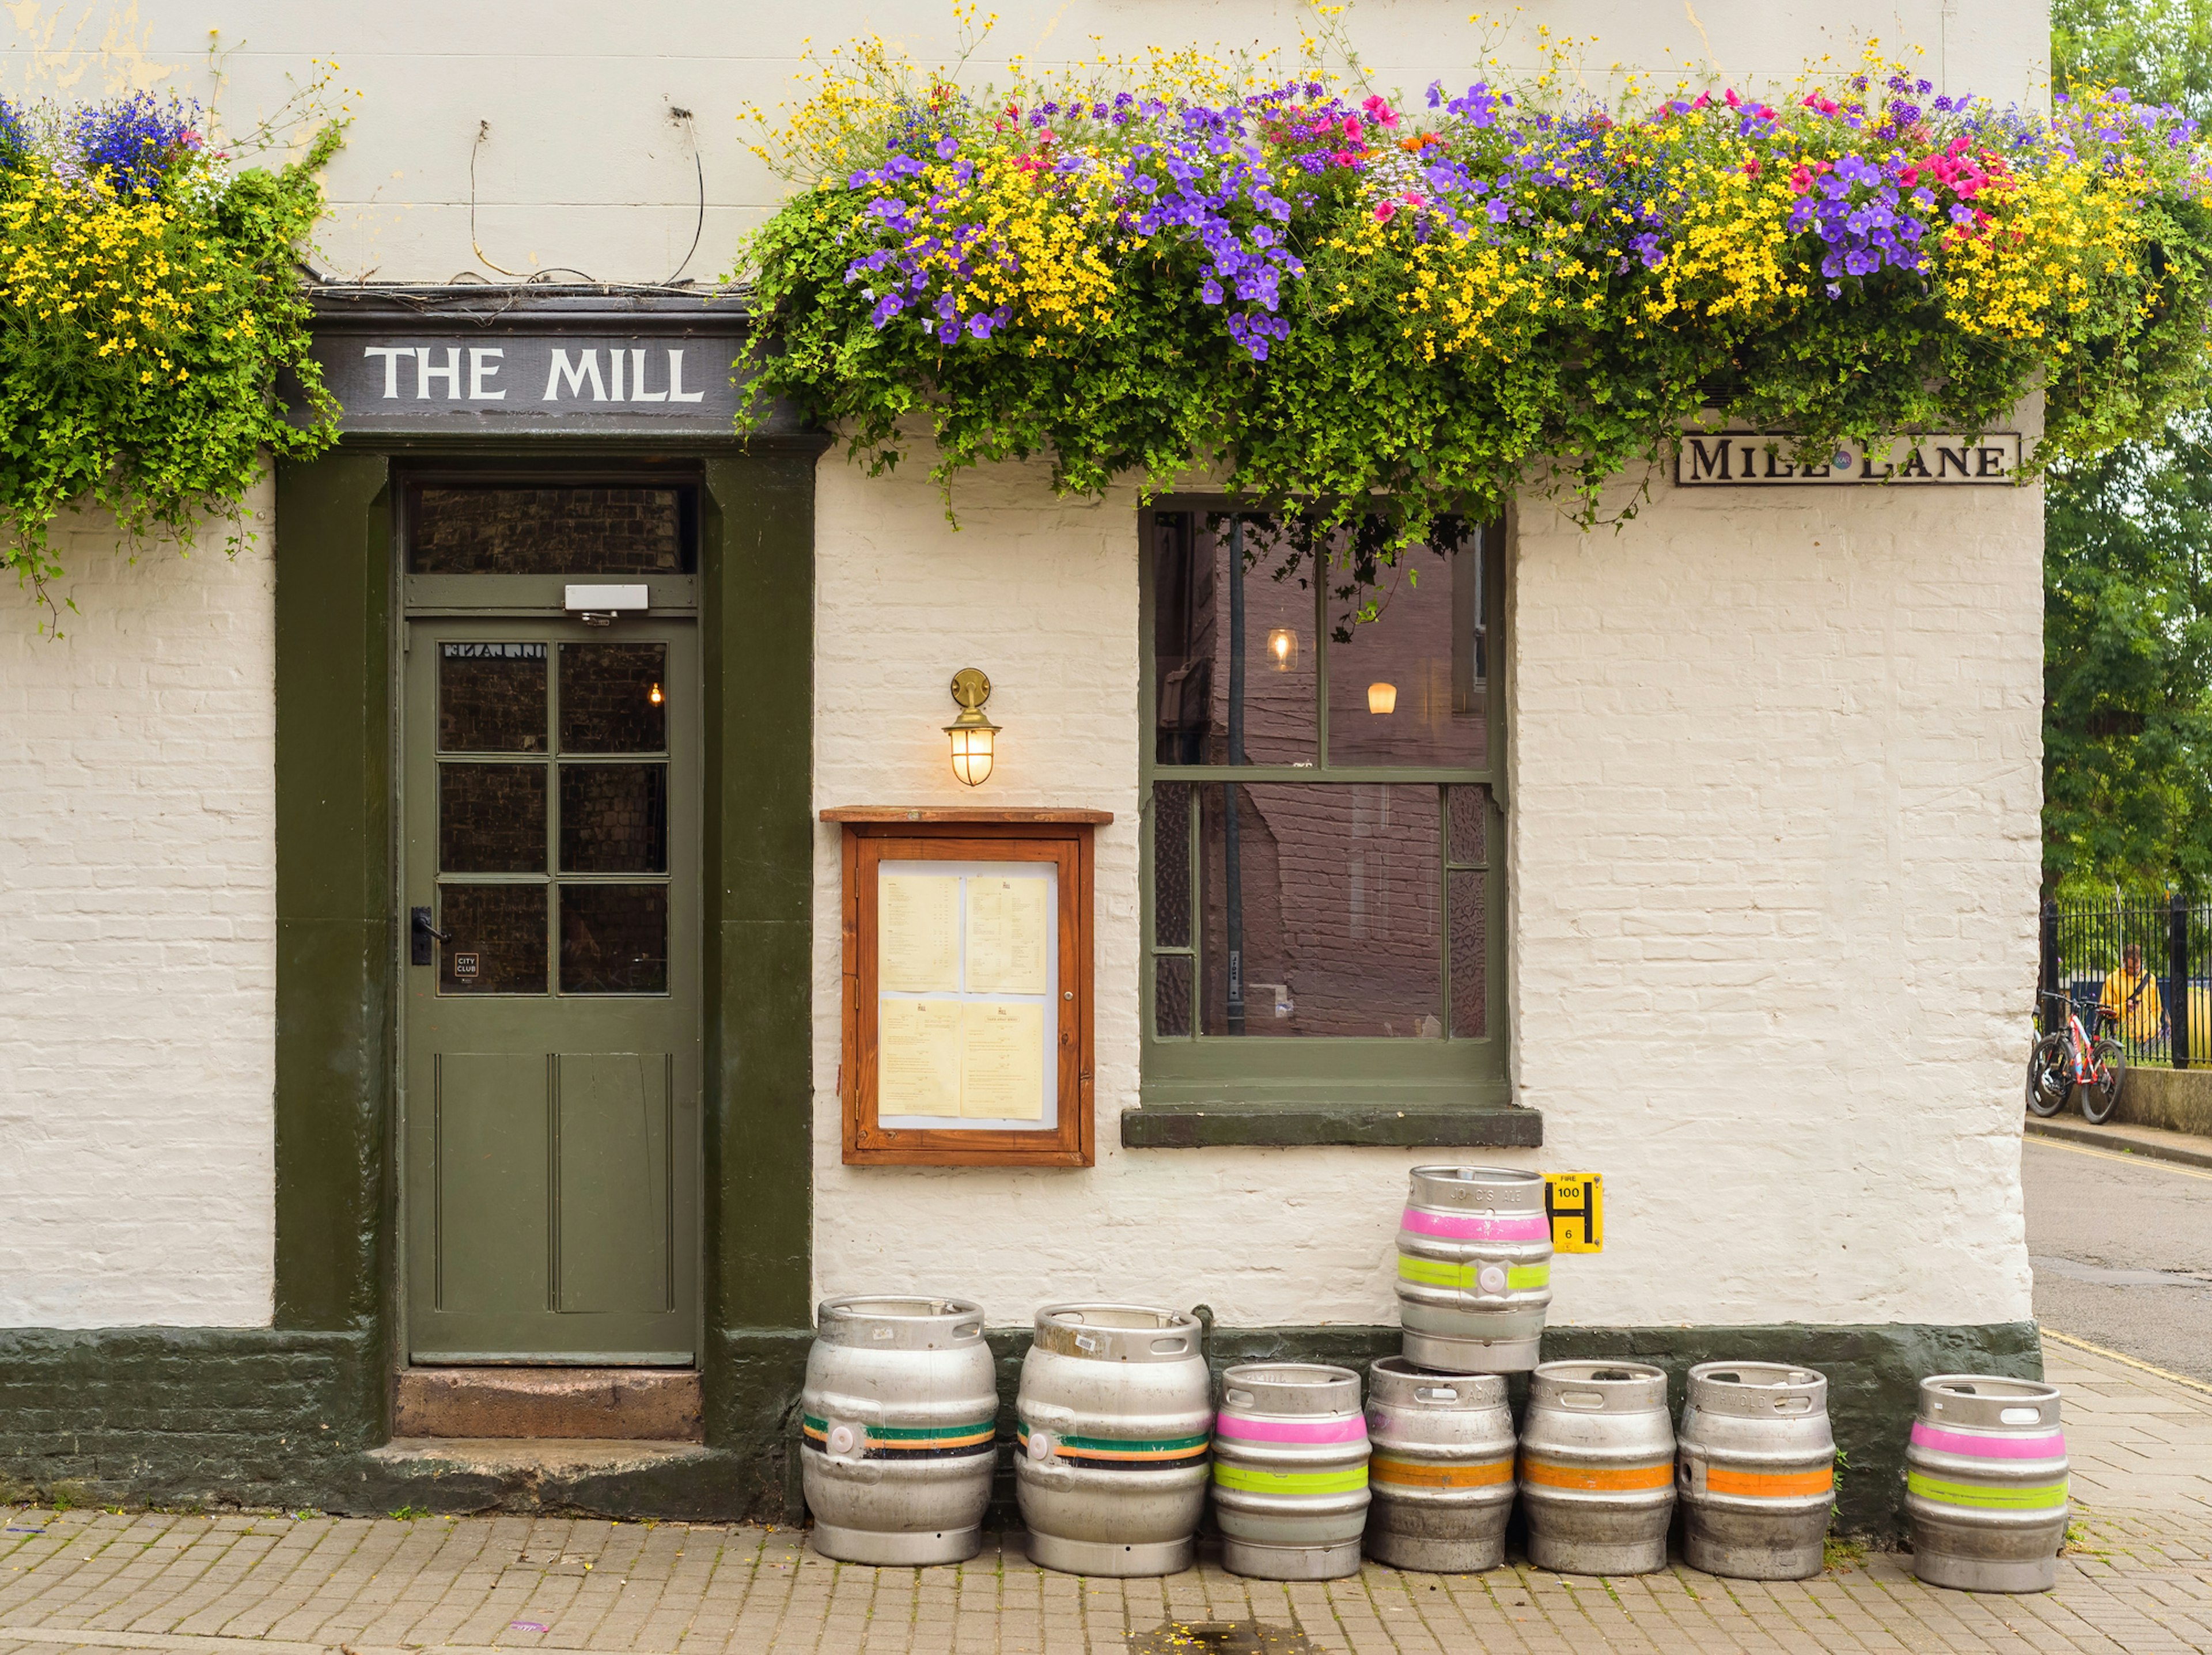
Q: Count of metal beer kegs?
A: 8